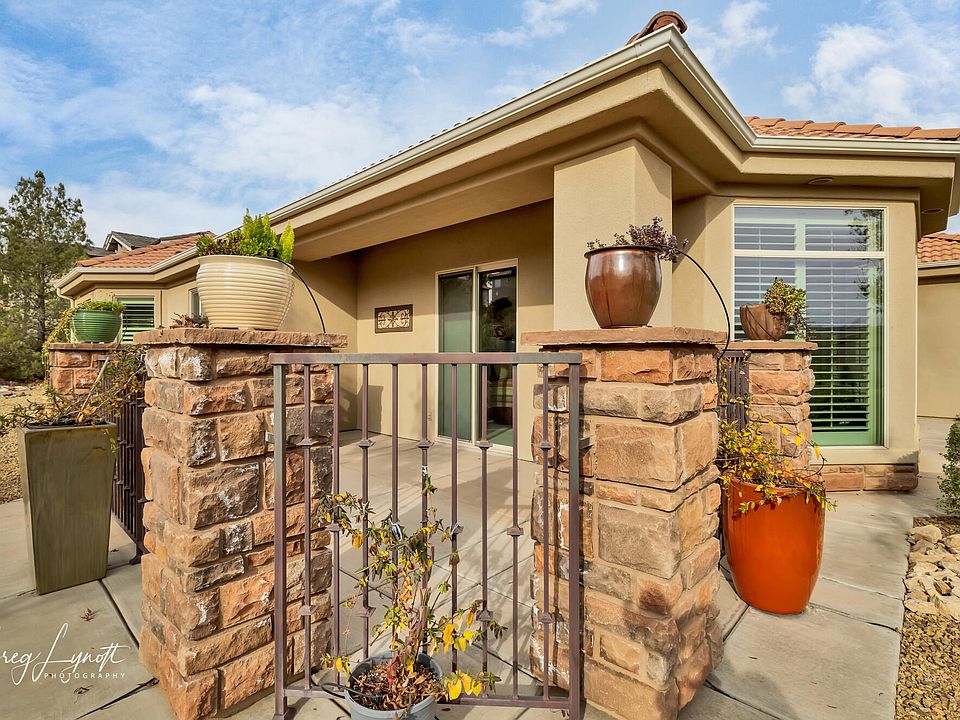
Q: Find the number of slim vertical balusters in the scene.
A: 9